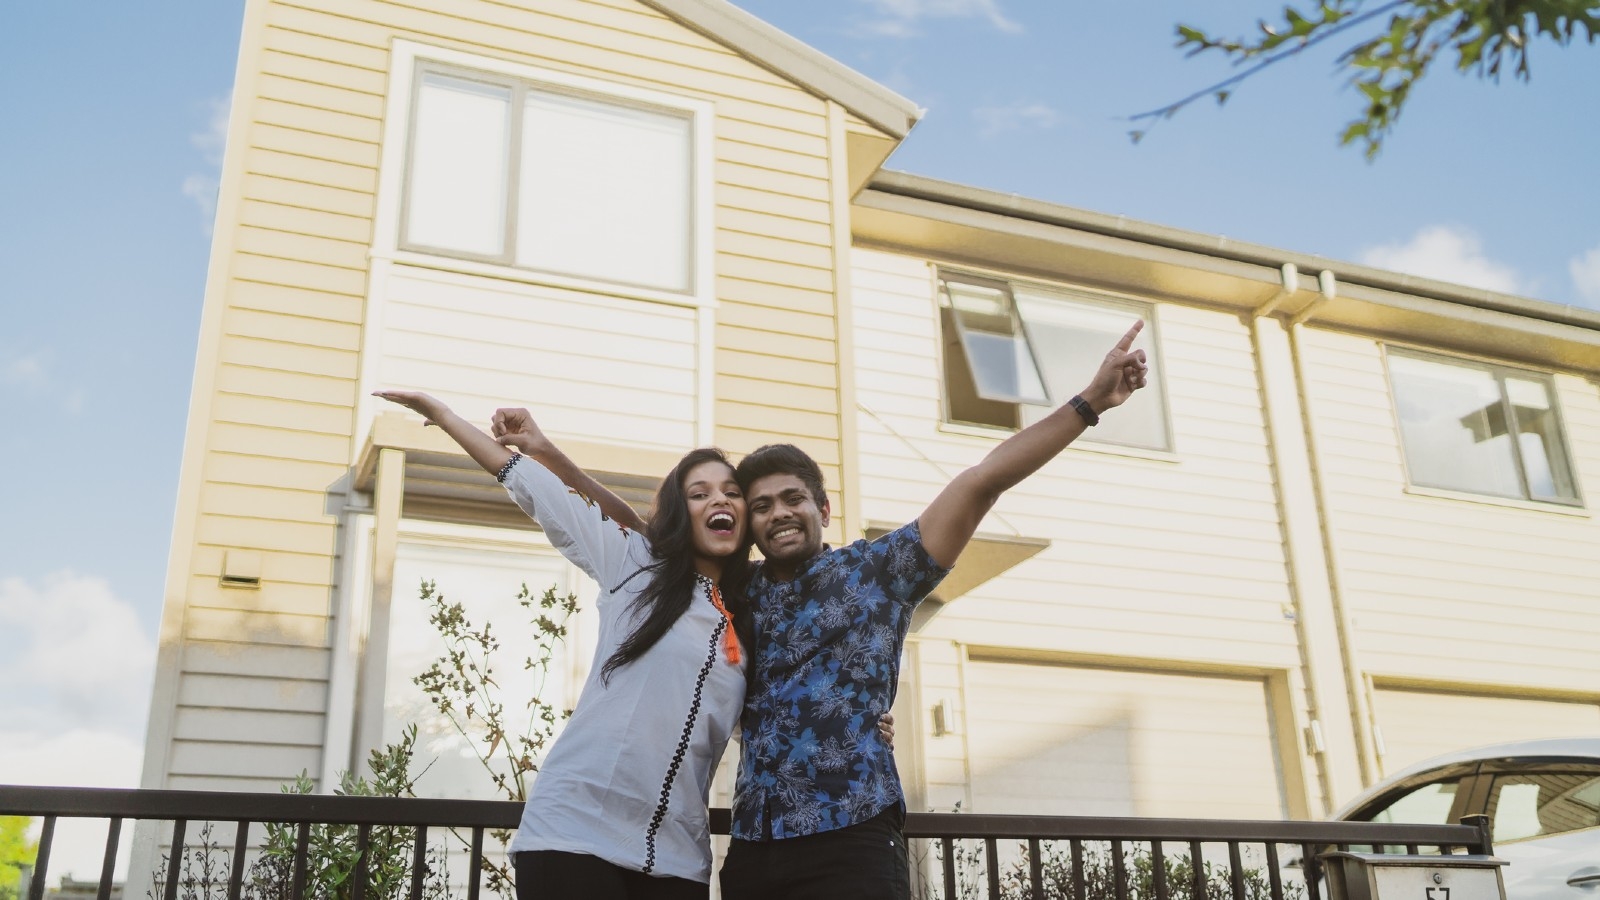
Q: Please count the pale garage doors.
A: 2